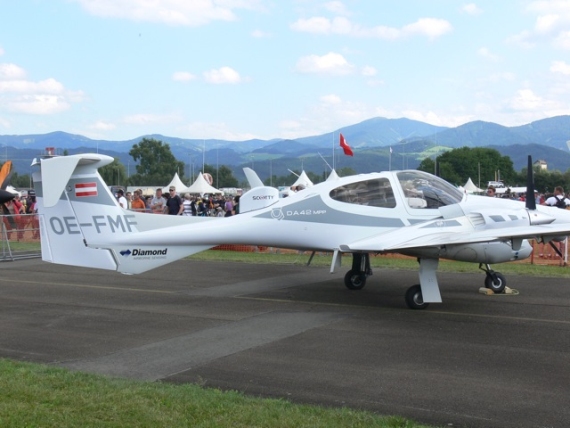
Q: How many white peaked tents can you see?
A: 5